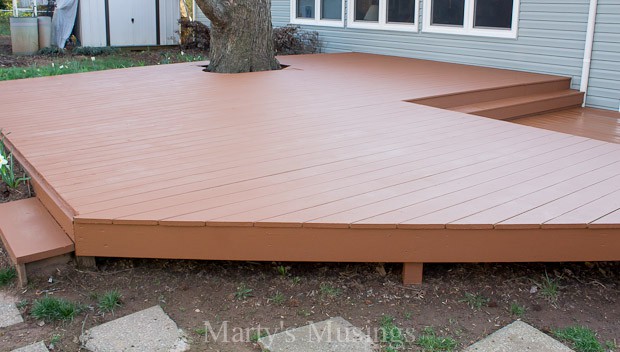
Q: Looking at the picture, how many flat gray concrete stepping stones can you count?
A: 5